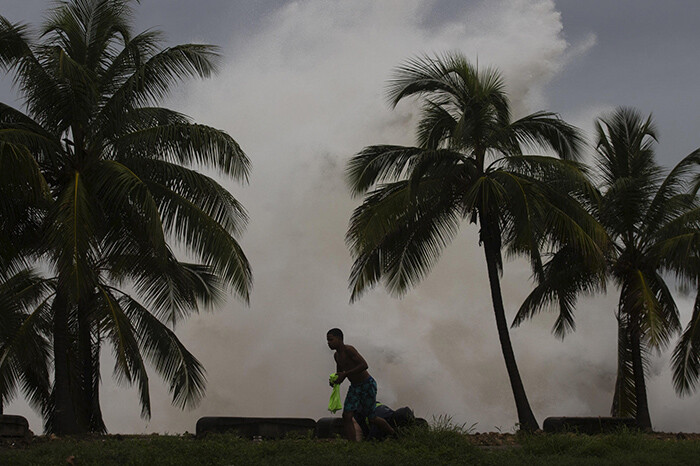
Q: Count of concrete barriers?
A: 4